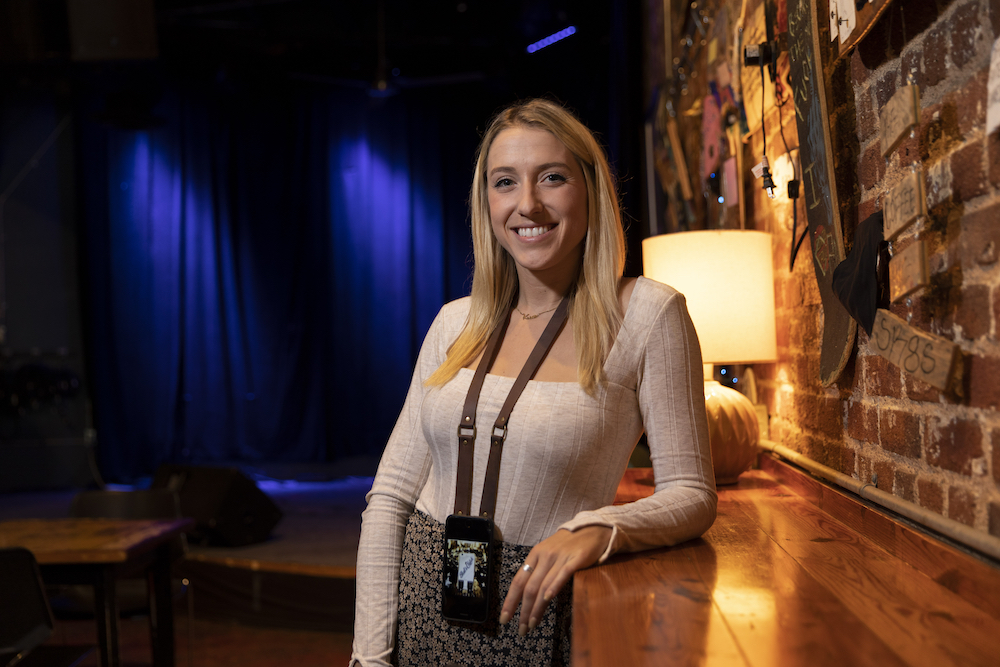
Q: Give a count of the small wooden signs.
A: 4